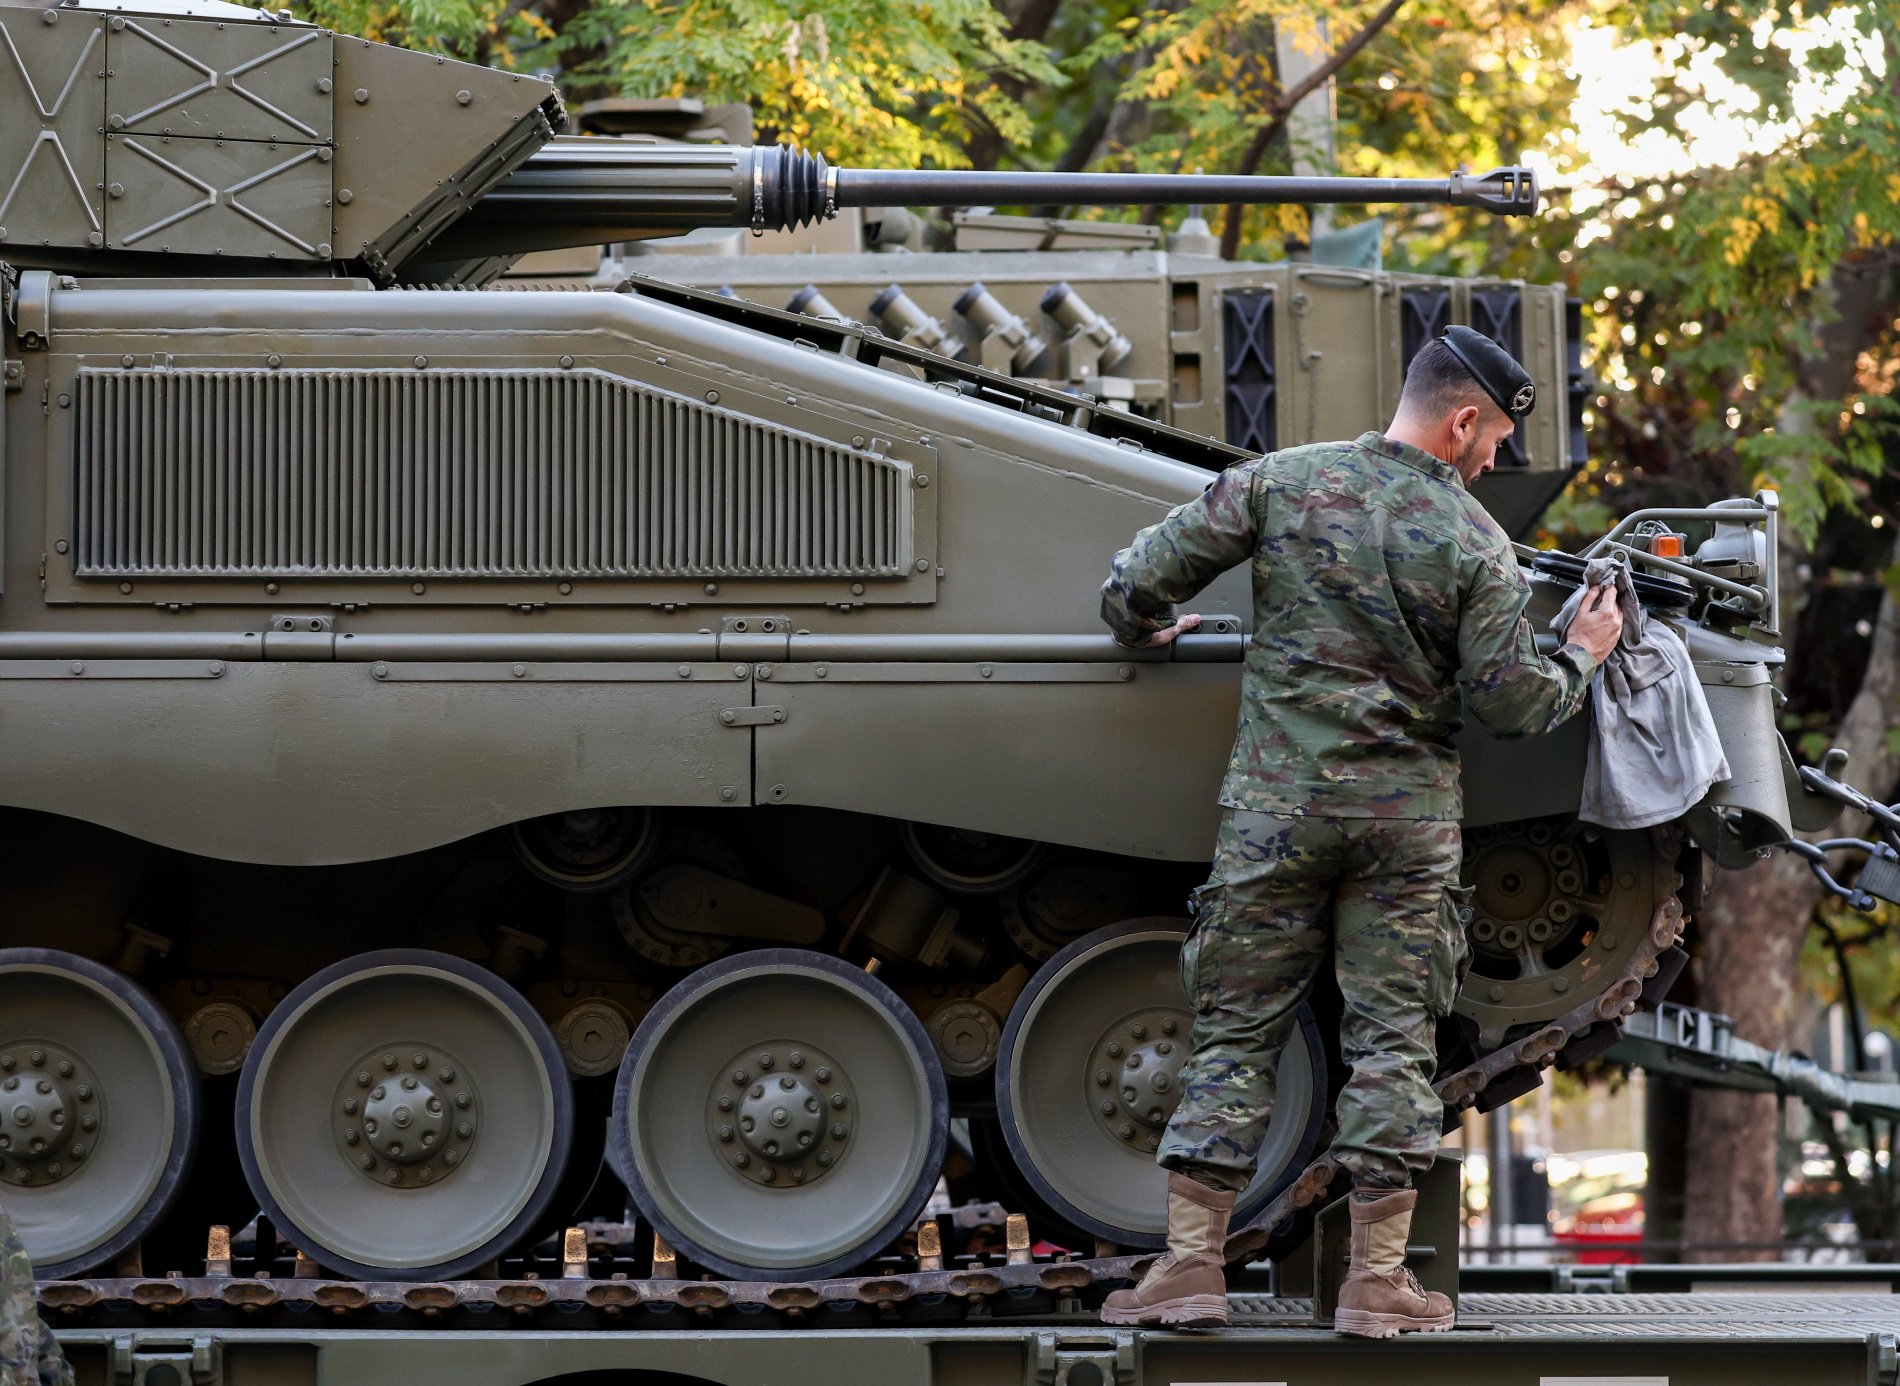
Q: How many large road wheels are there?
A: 4